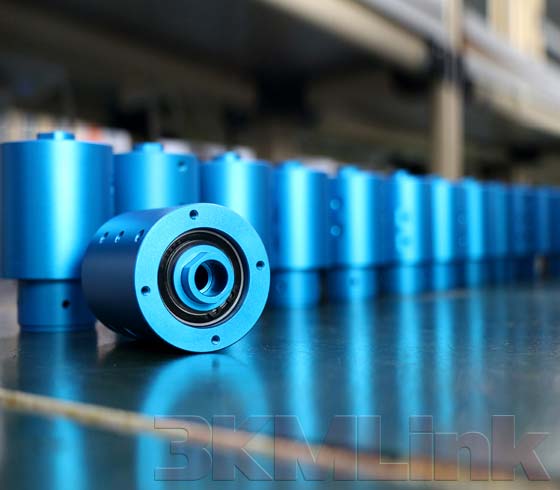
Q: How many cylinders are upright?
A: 11